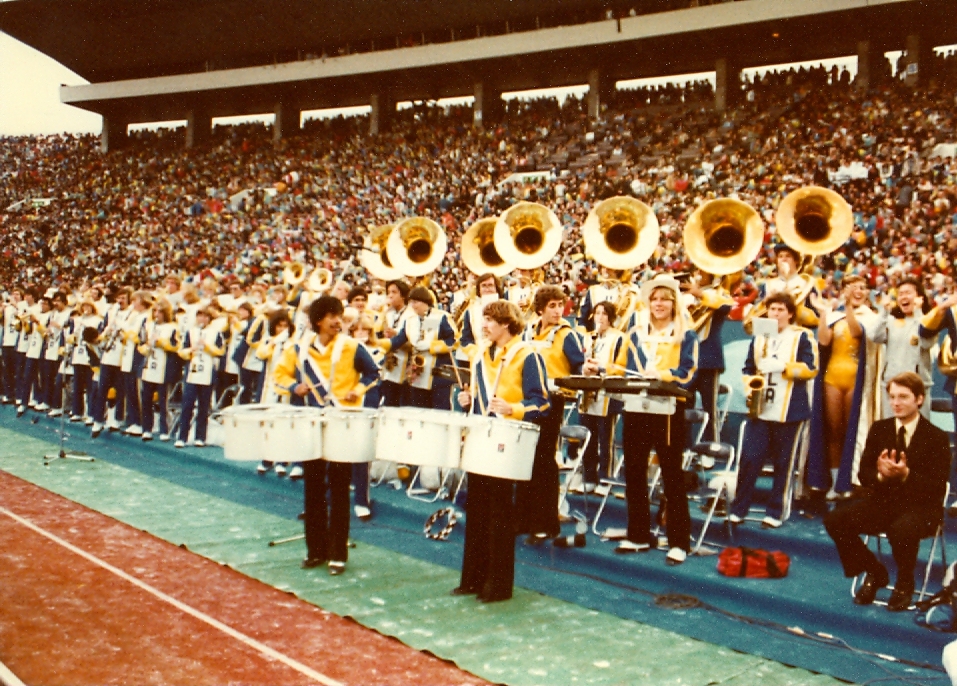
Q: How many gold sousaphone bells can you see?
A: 7